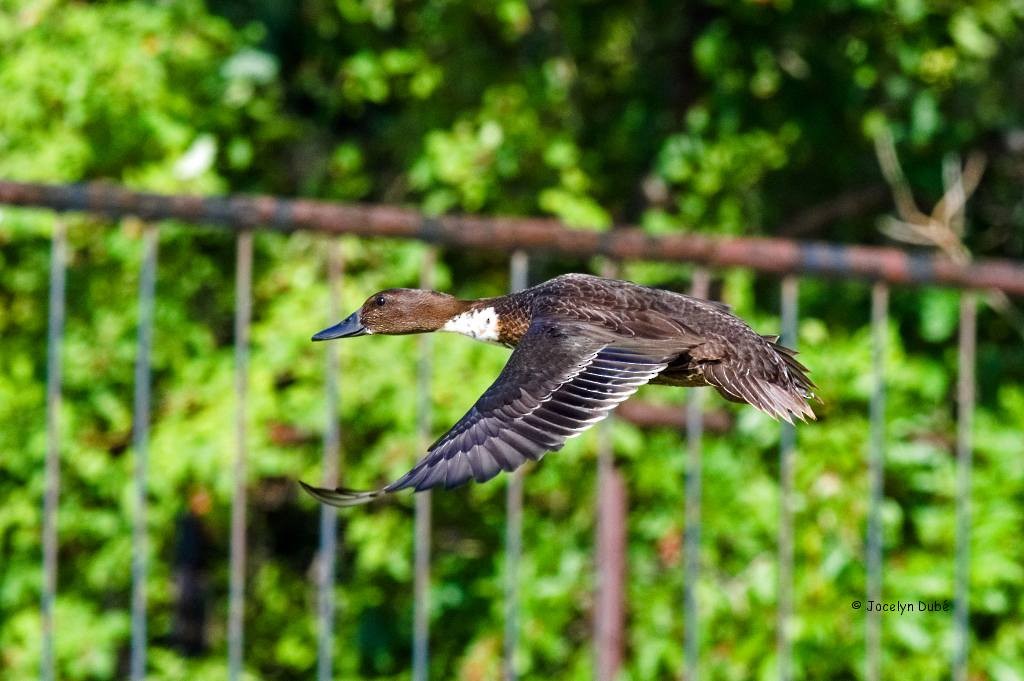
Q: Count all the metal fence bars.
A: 11